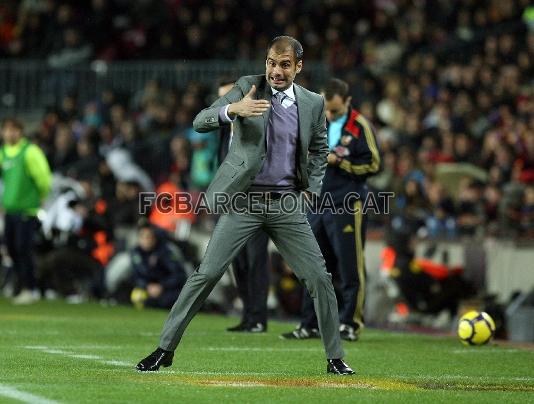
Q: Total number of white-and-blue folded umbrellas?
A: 0